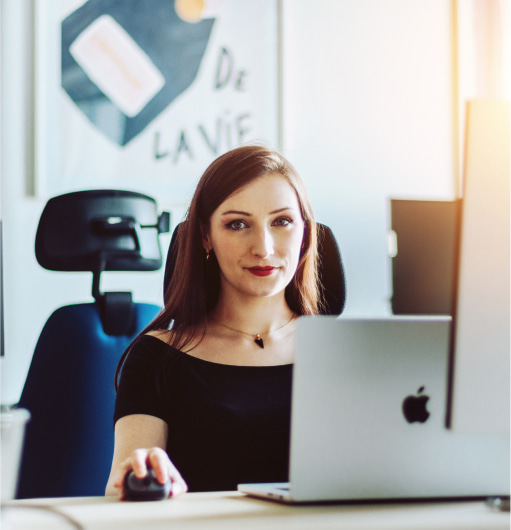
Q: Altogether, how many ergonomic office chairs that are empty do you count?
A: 1